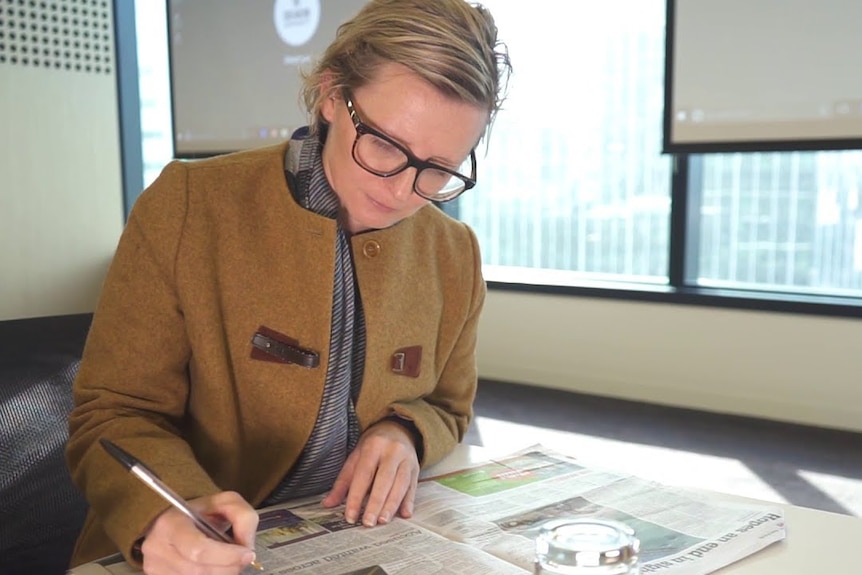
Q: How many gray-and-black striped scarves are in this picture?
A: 1